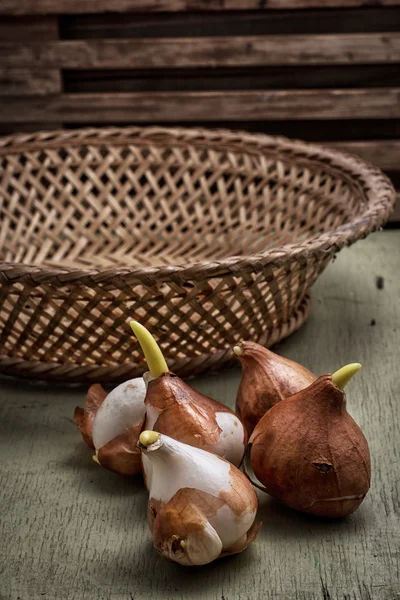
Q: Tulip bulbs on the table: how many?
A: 5